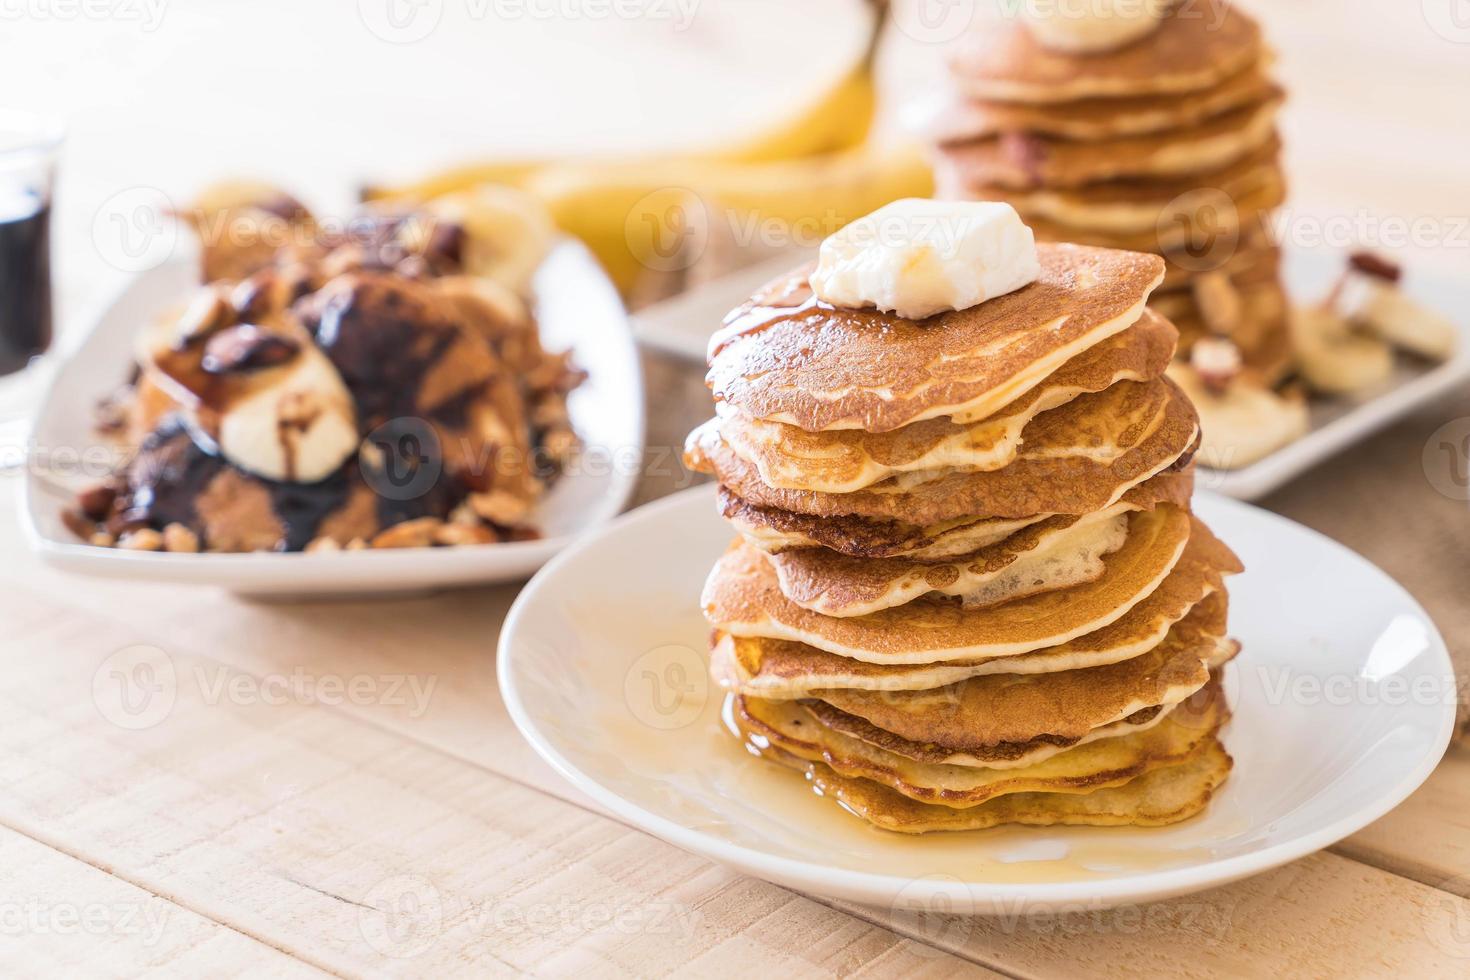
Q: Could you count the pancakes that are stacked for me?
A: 11